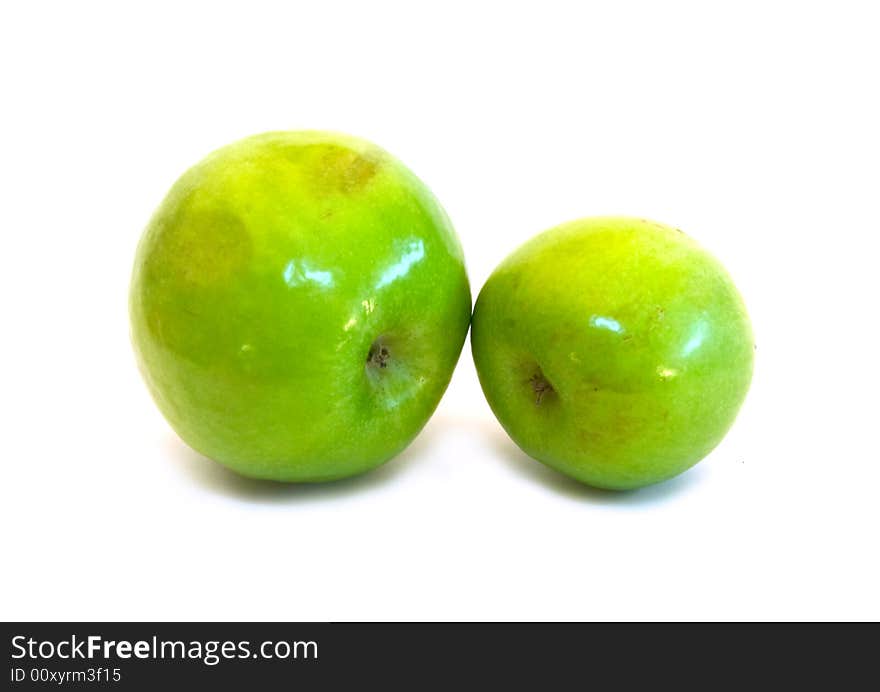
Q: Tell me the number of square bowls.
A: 0